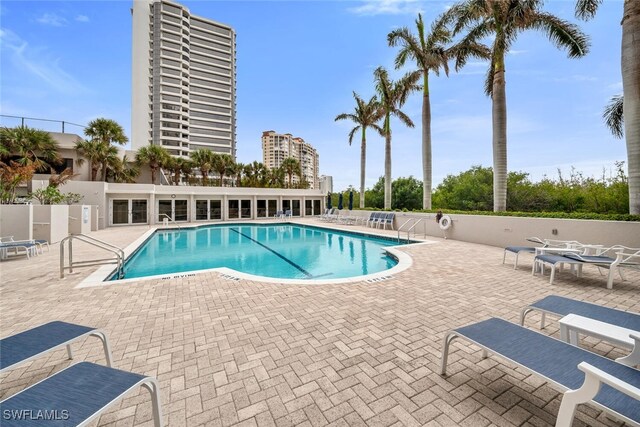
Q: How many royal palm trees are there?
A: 5